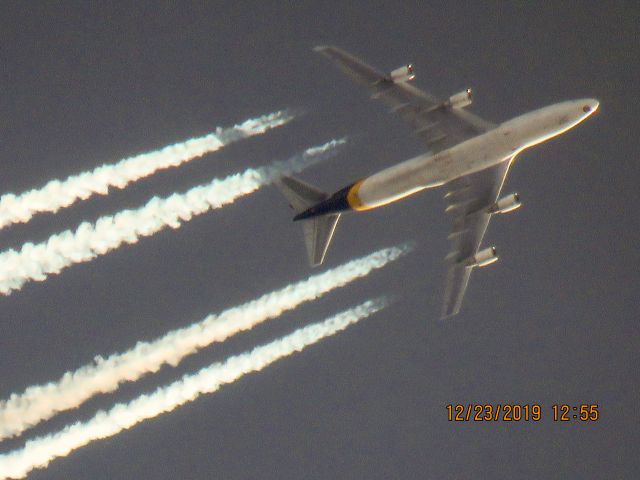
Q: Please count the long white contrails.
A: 4